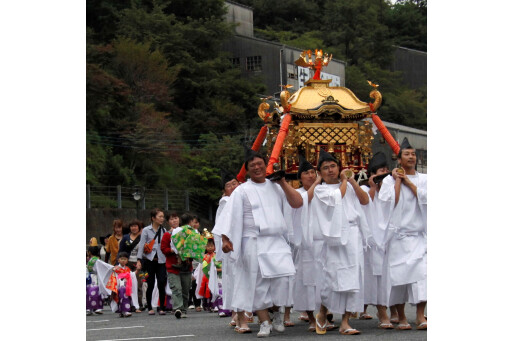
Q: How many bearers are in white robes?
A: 6